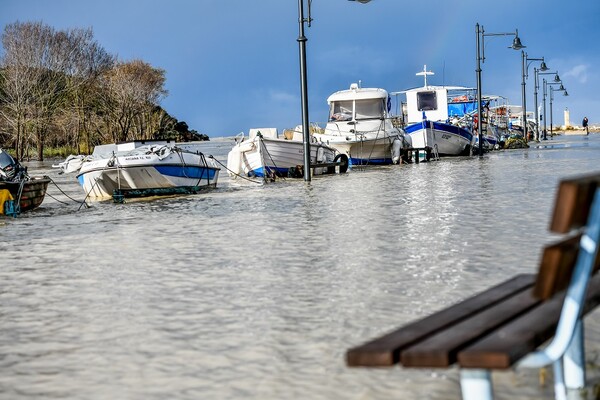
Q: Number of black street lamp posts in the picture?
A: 6